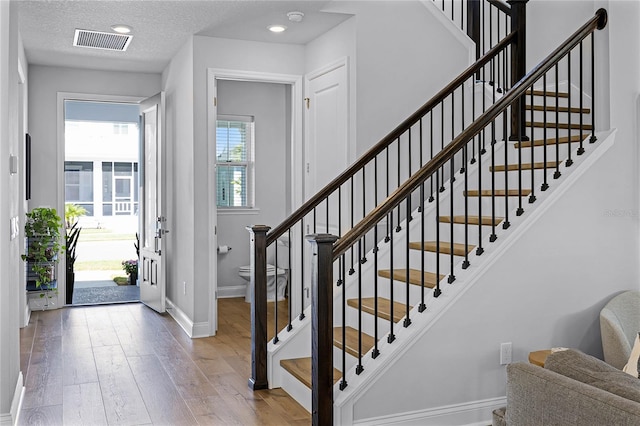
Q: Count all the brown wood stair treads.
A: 12